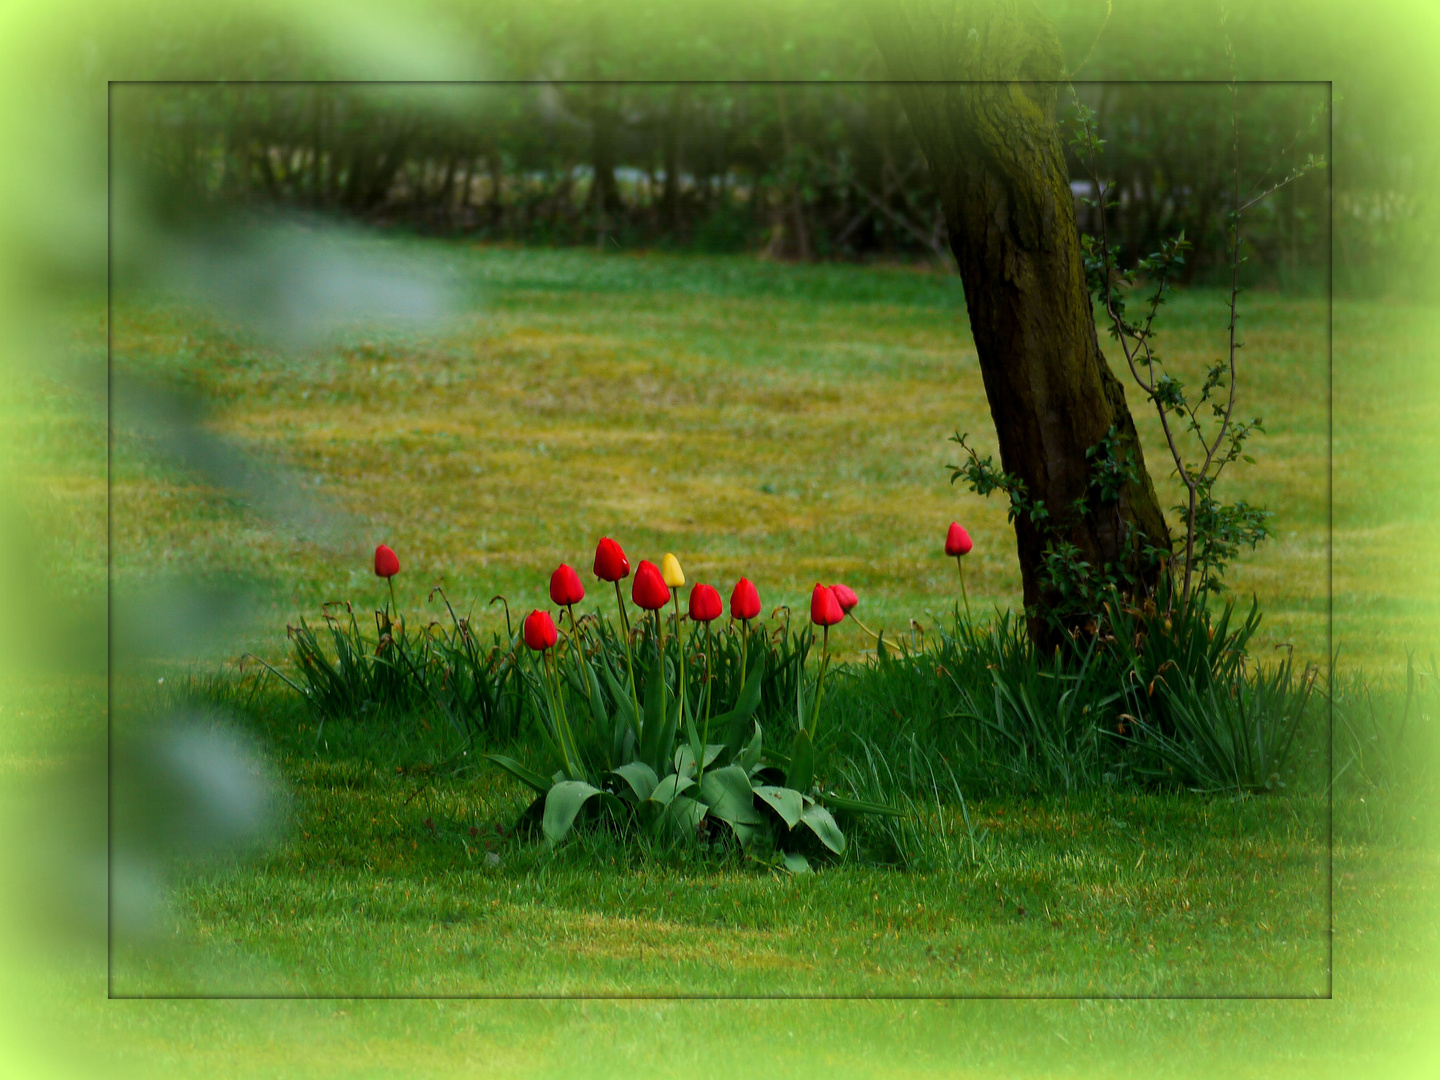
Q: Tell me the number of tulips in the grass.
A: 11